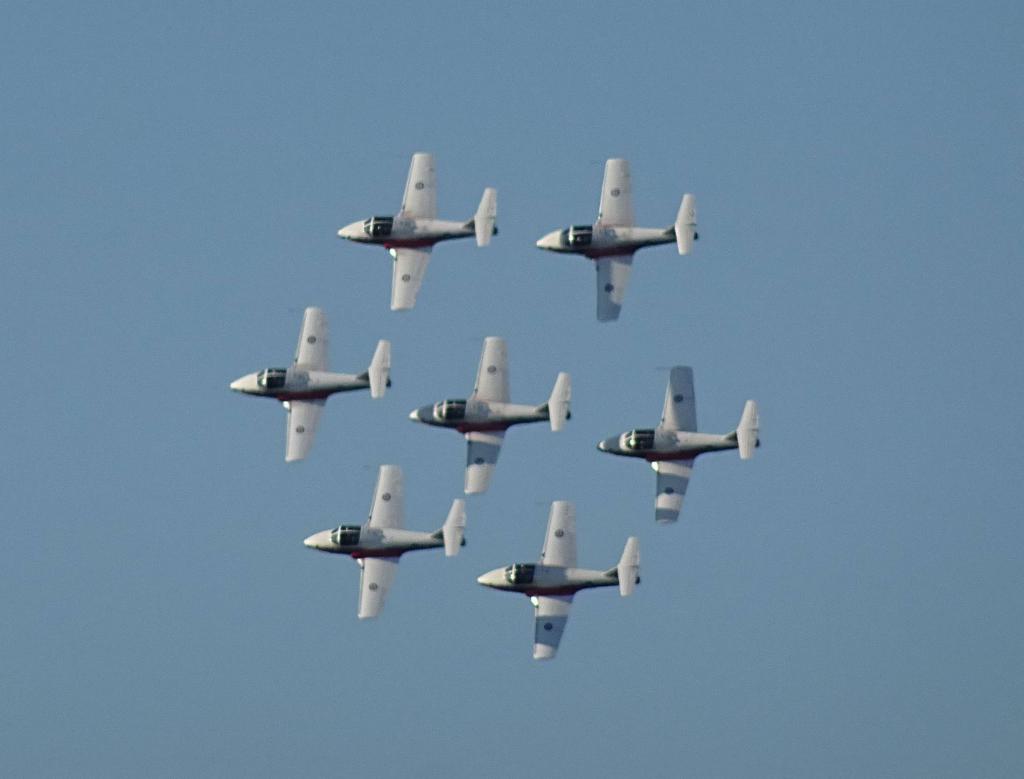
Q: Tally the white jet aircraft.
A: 7